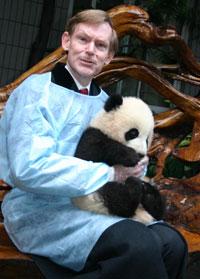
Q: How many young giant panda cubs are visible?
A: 1